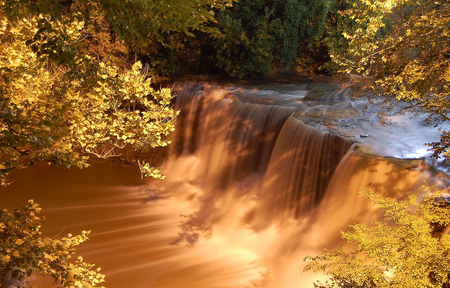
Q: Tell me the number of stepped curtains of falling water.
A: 3